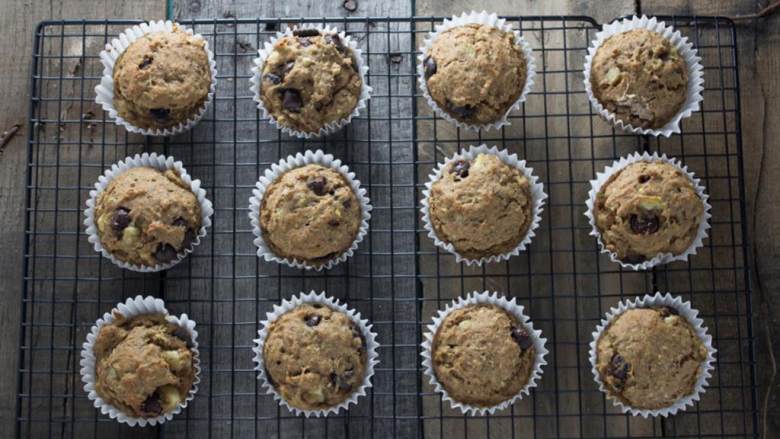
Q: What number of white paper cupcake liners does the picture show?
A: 12